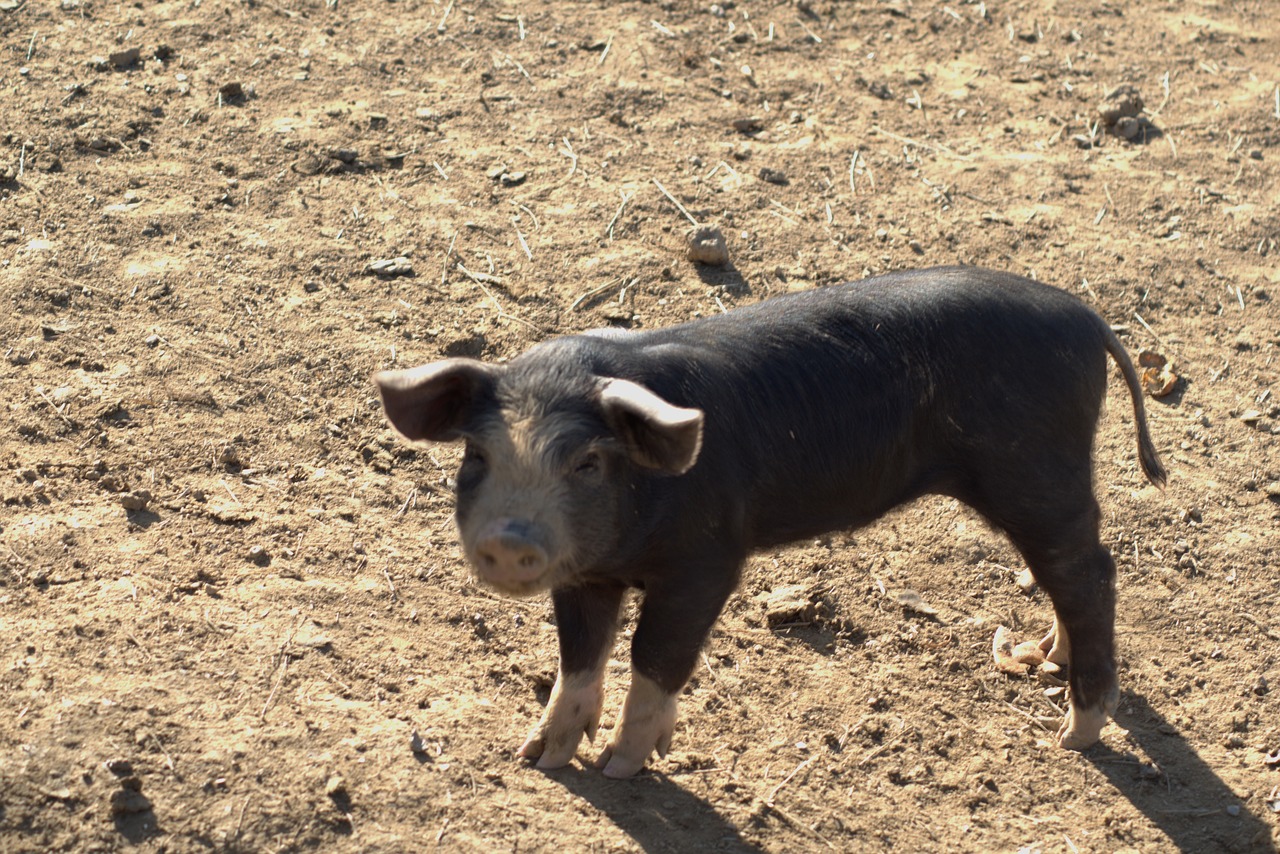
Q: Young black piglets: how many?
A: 1